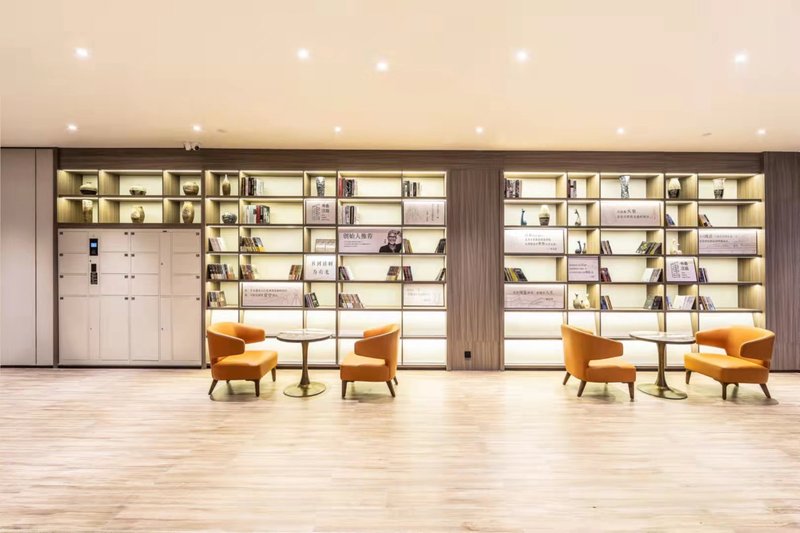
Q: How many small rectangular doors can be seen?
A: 12